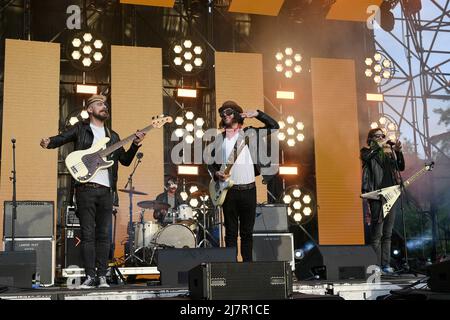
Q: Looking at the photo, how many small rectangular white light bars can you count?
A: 6